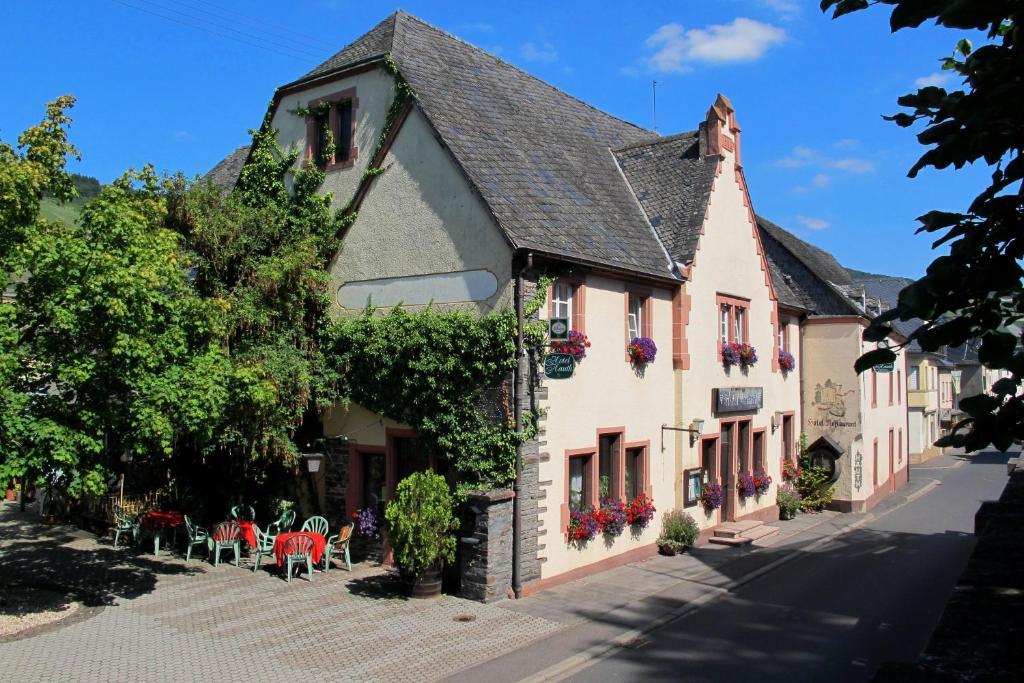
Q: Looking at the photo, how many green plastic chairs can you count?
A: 9